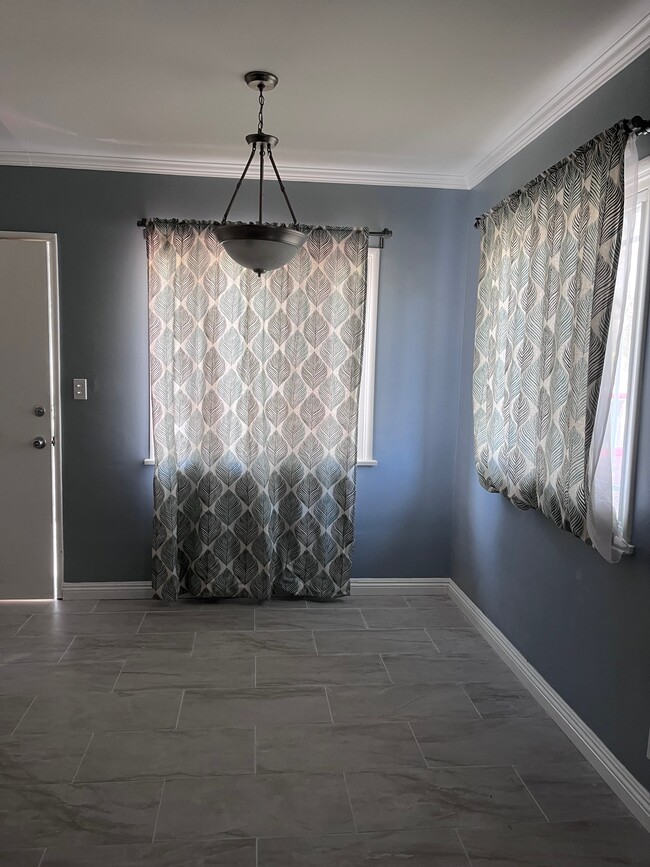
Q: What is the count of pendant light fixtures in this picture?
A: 1